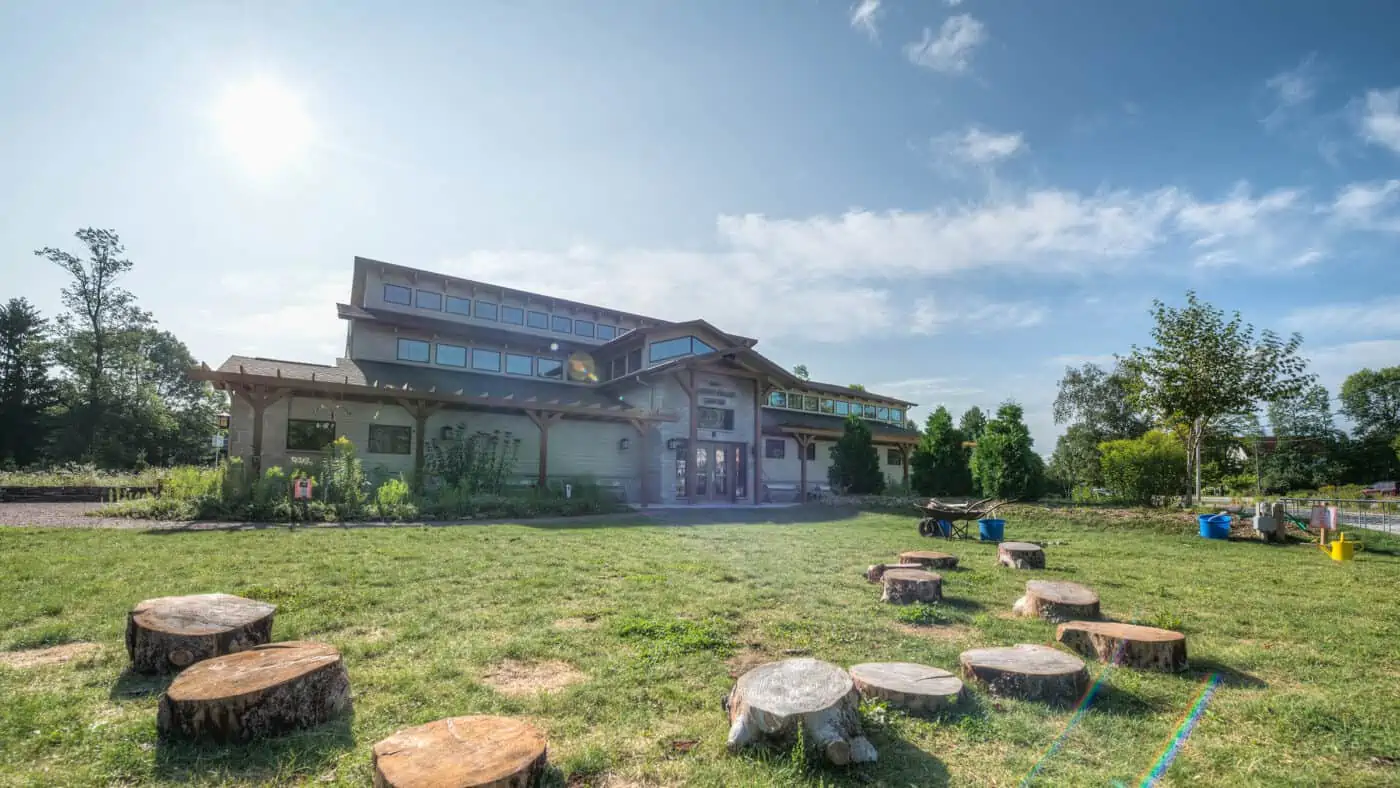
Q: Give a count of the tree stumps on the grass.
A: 12